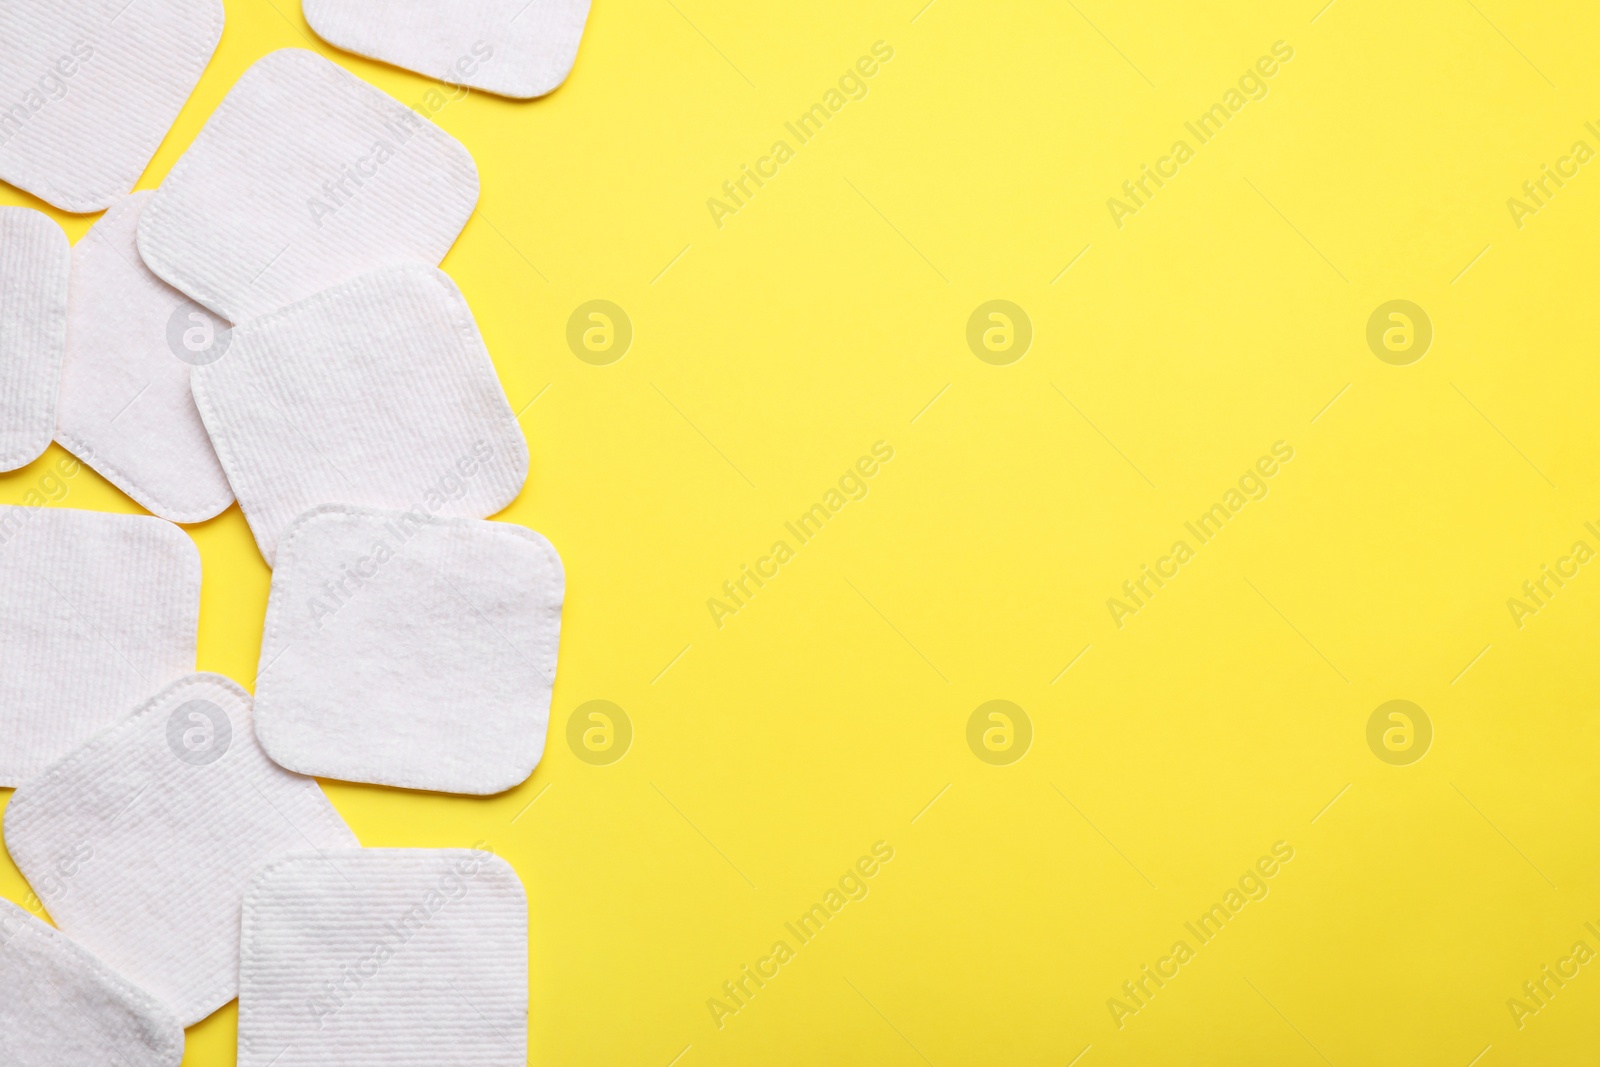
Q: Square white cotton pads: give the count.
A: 11